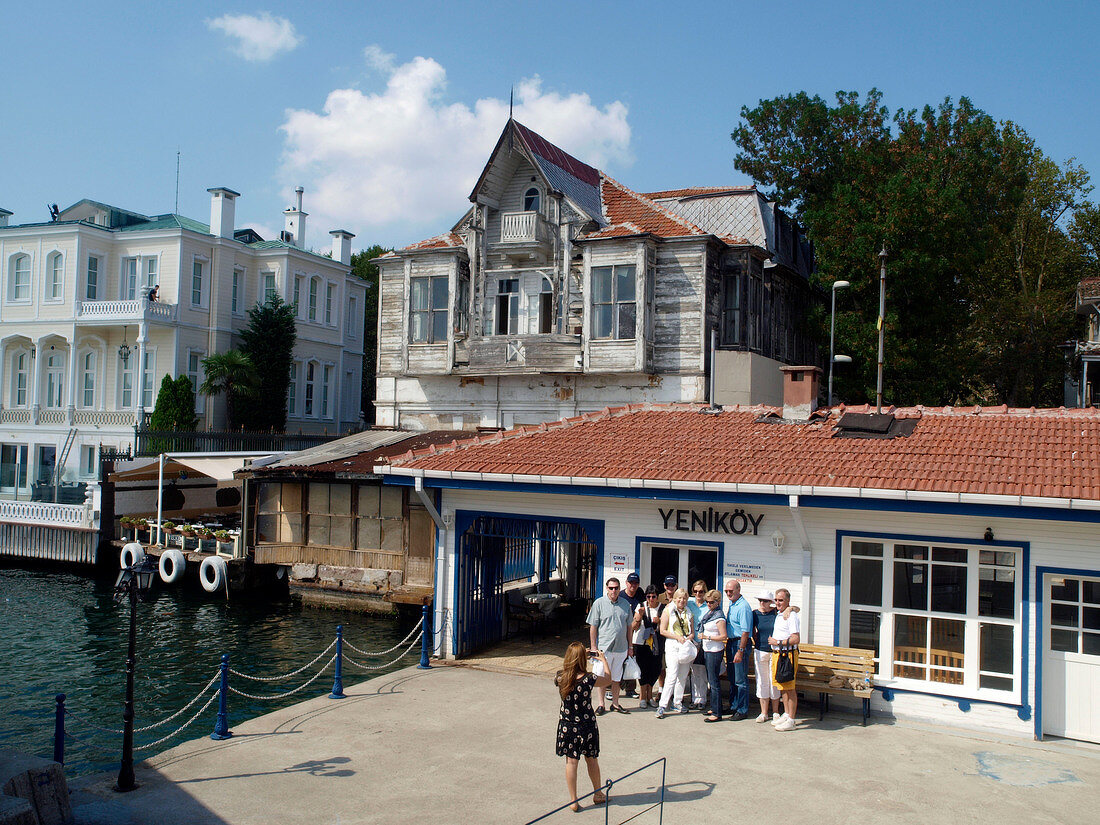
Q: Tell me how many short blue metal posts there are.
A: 4